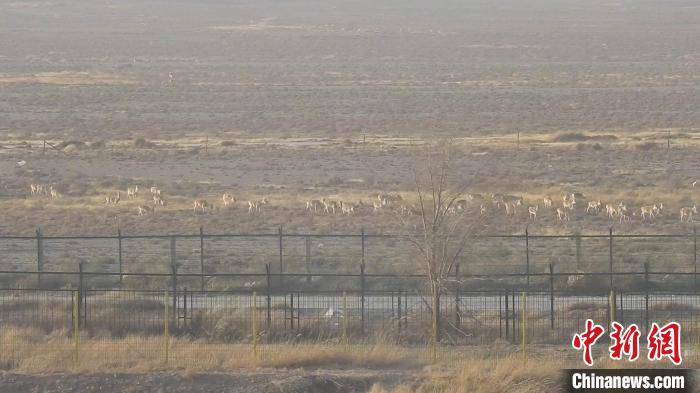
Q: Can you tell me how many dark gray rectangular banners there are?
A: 1